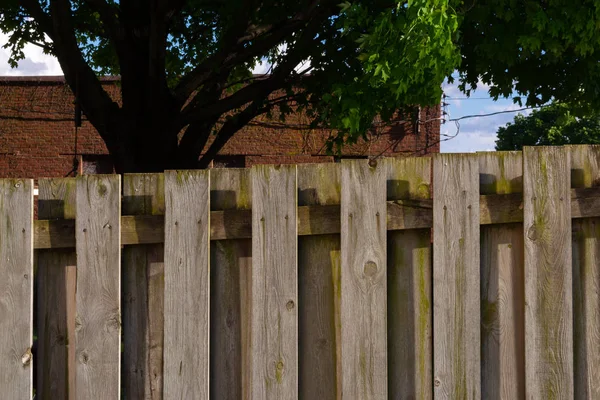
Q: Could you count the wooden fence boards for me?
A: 14